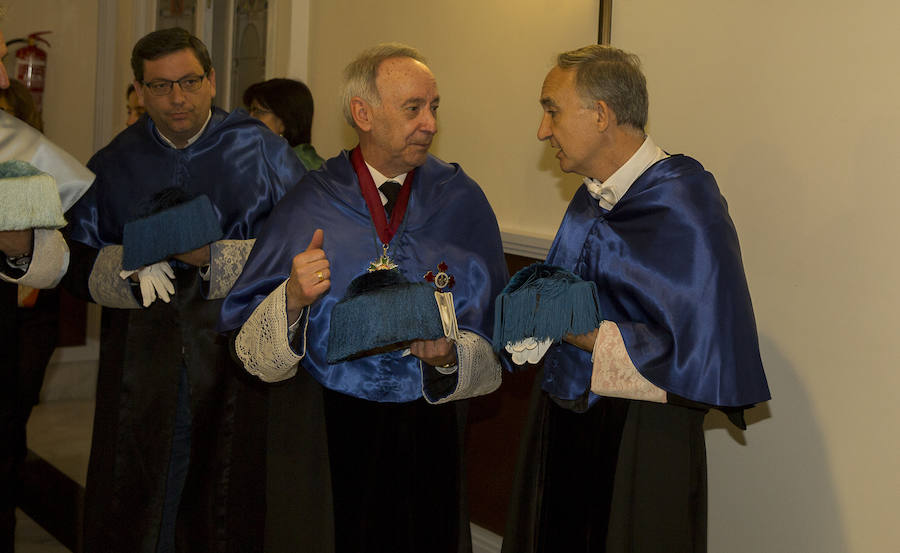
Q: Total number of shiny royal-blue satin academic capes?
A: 3